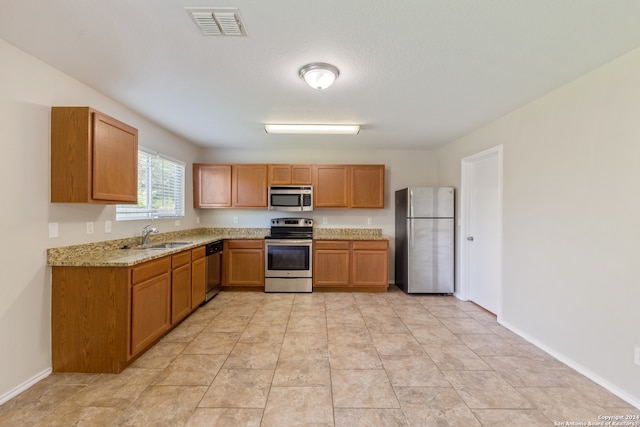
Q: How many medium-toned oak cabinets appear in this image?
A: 13